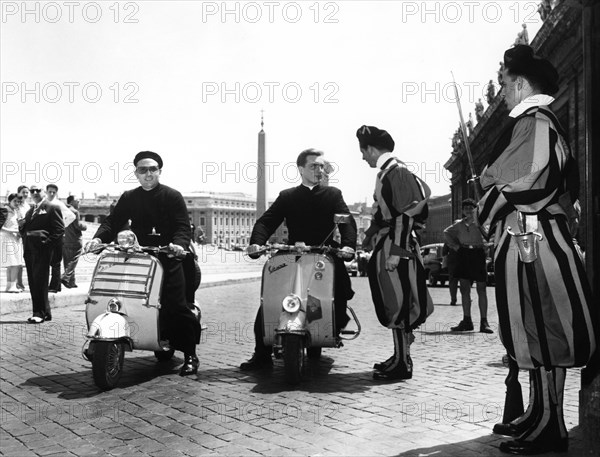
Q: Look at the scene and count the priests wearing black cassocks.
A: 2